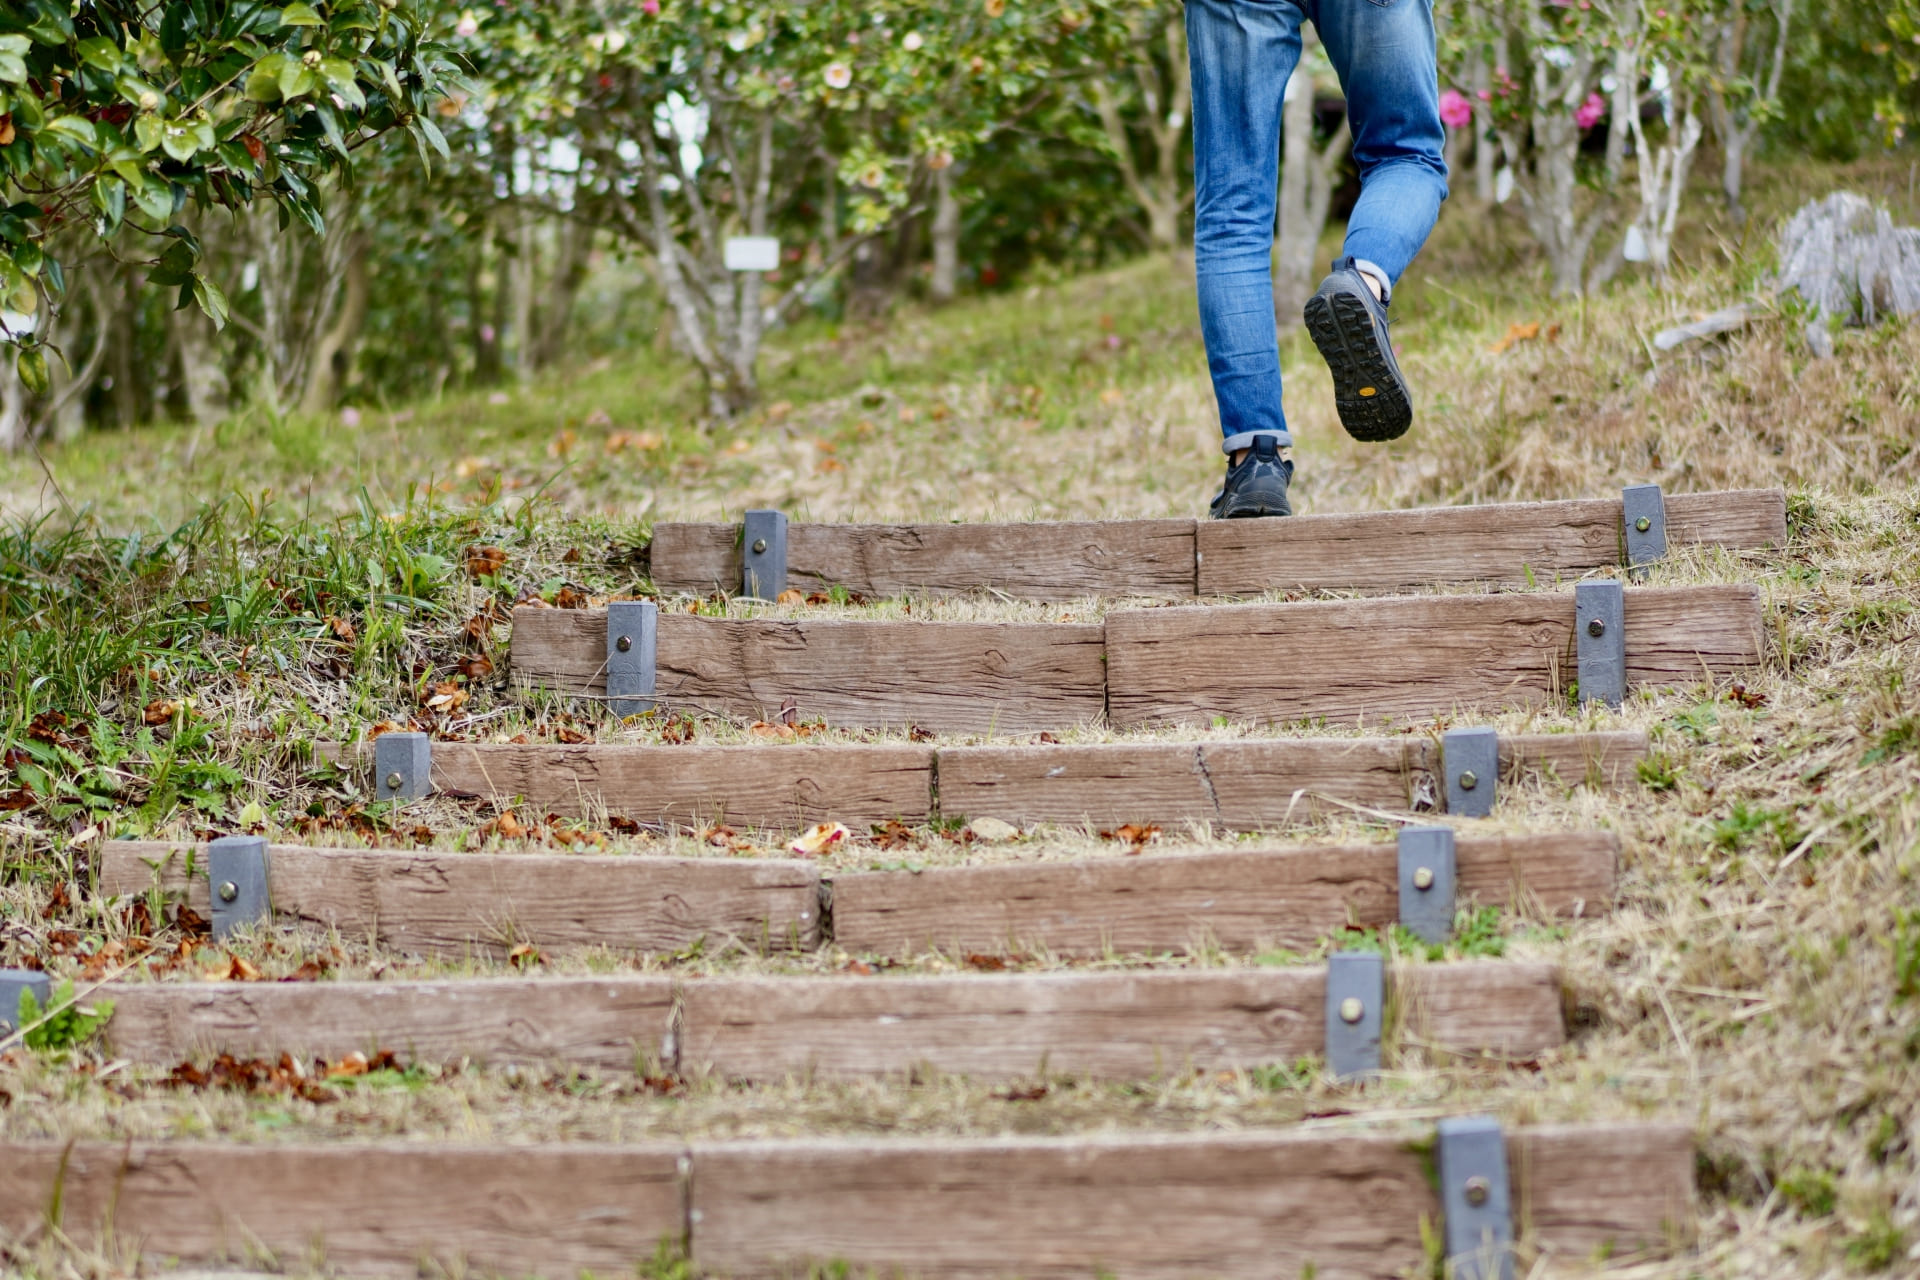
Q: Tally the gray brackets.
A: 11